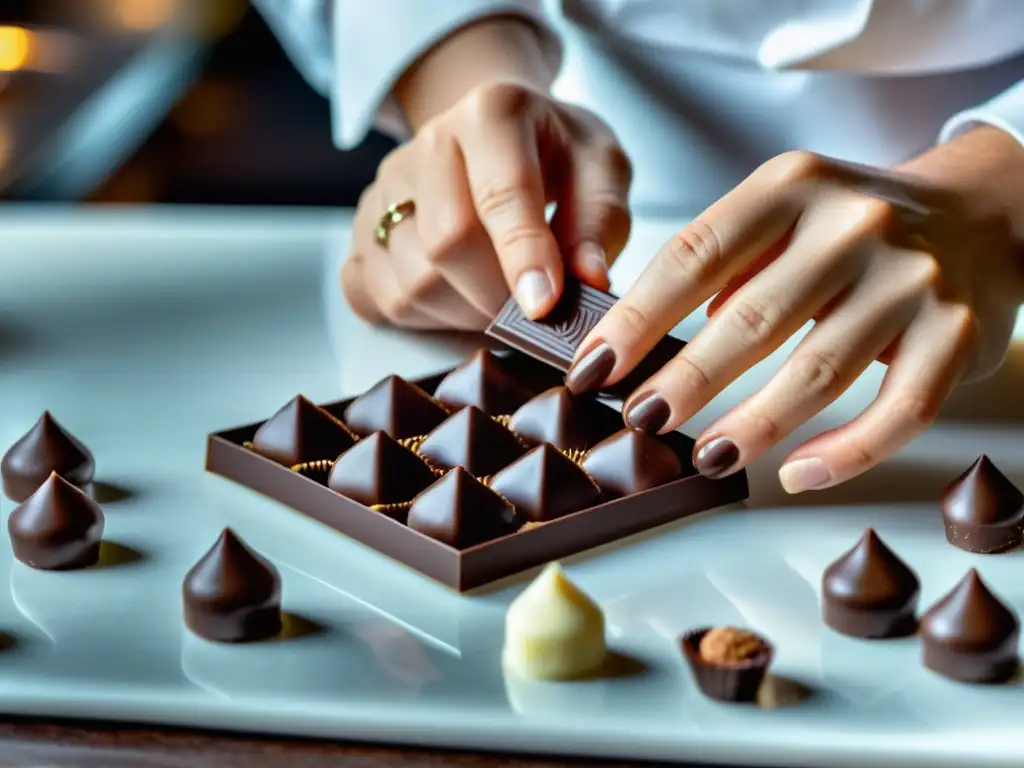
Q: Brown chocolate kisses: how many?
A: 6